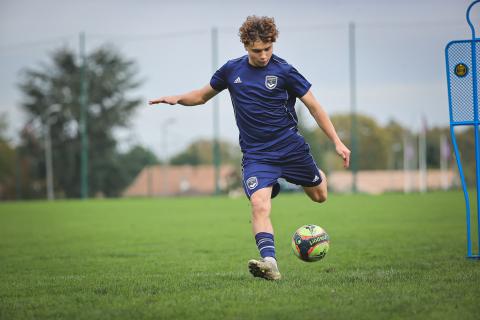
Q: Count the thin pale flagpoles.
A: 3